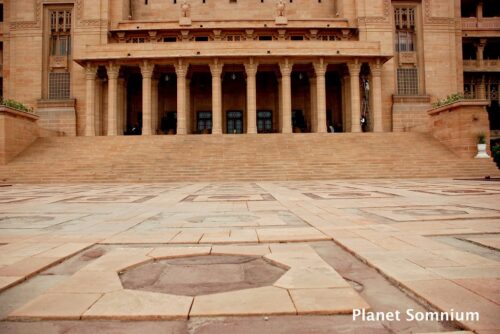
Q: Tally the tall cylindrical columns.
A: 10